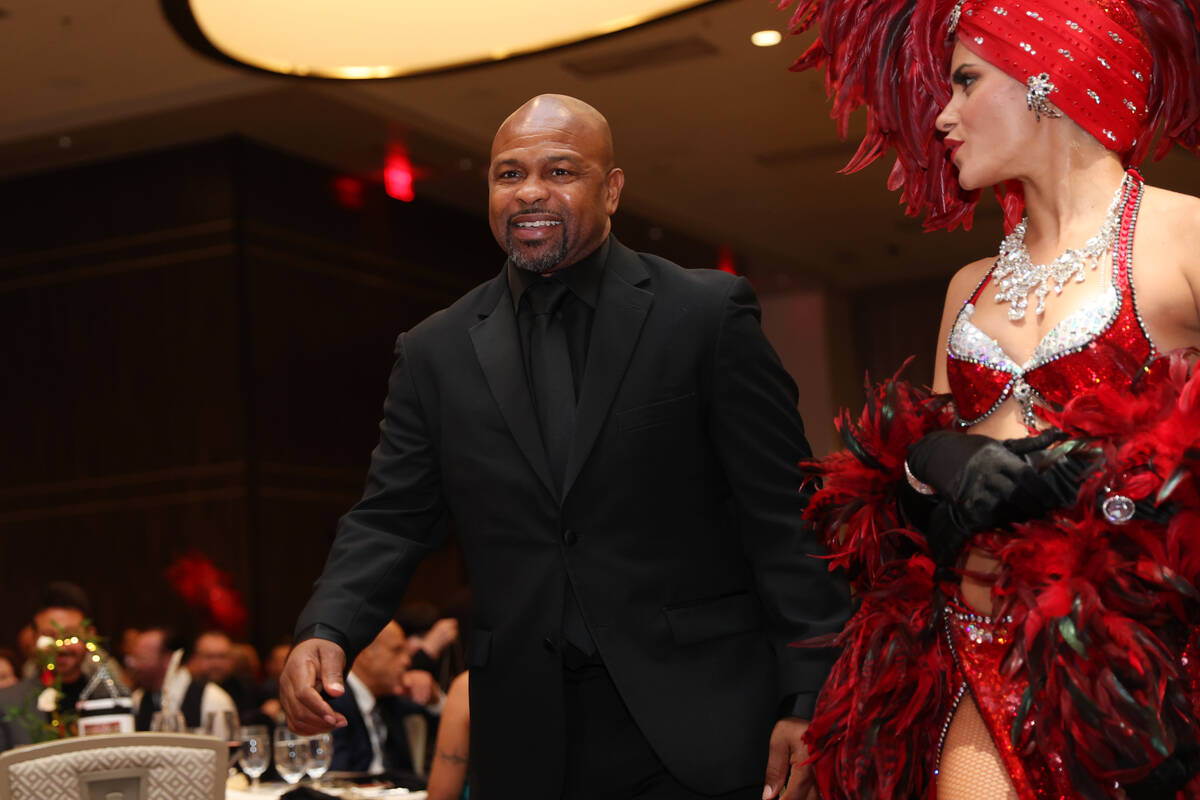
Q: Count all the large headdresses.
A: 1